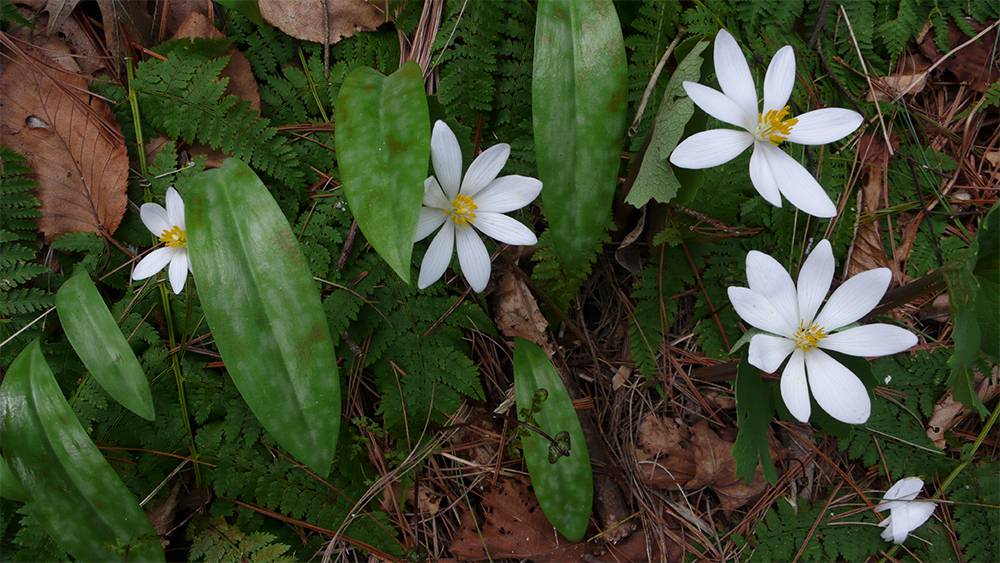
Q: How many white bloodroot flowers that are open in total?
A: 4